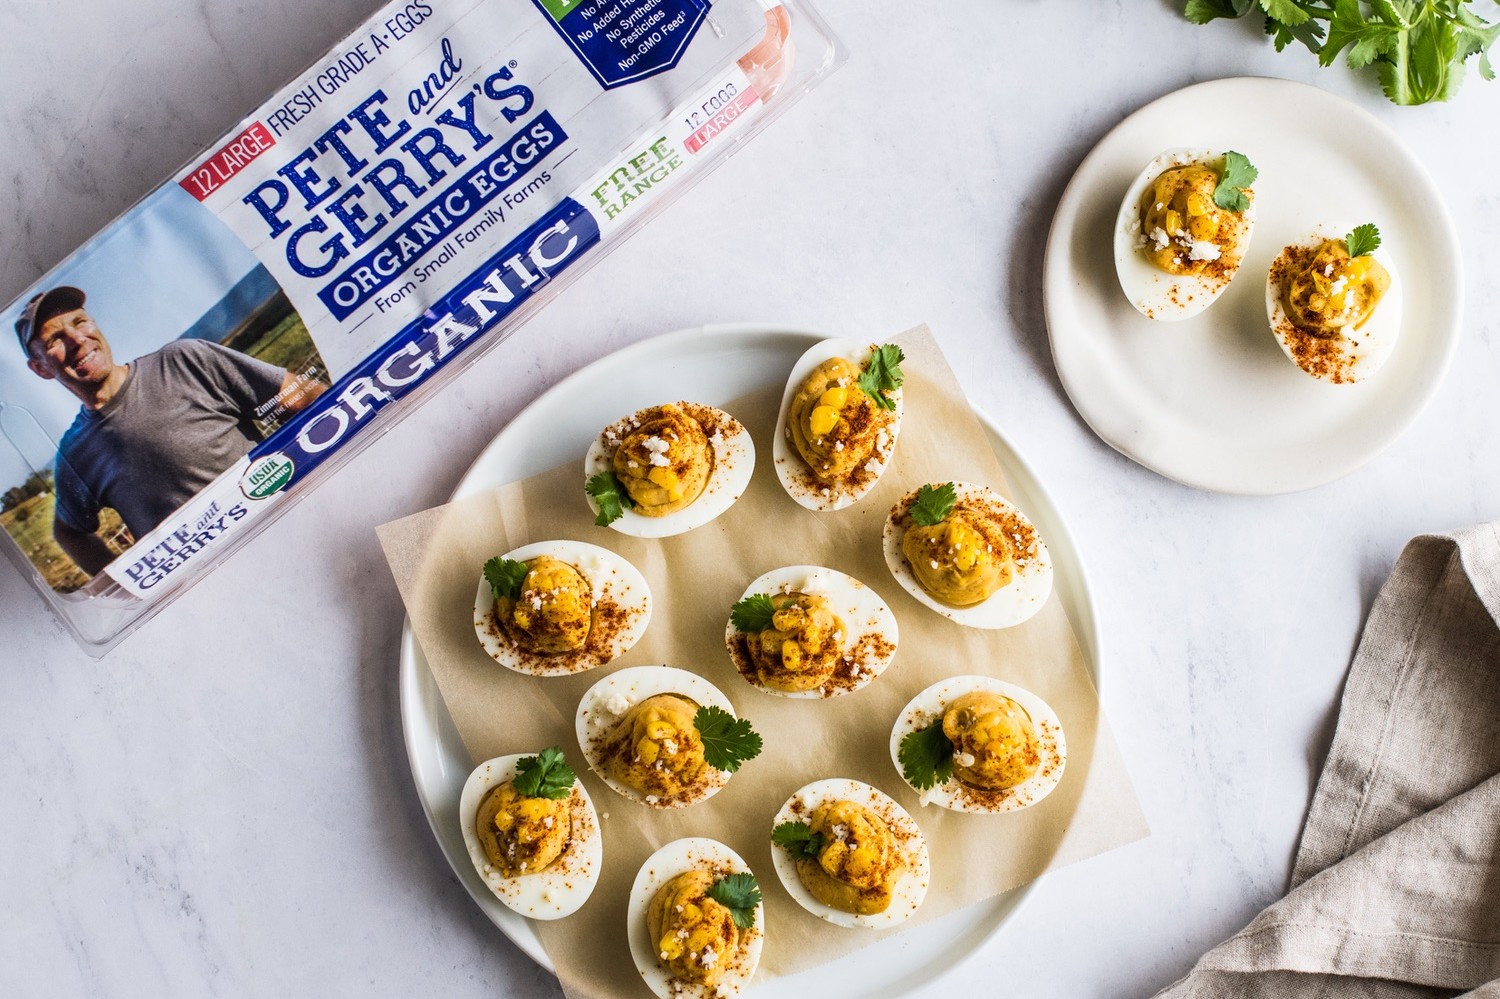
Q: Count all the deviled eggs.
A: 12